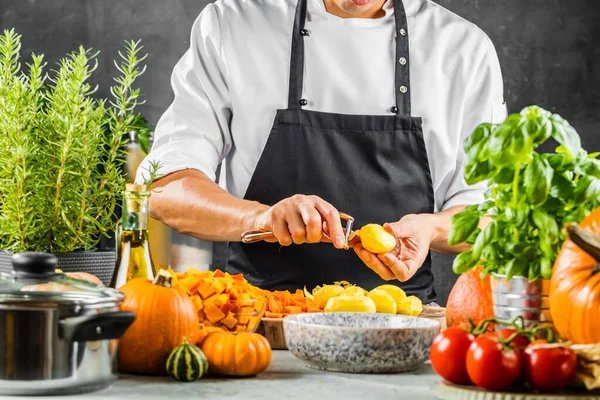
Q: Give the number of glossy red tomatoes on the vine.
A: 4